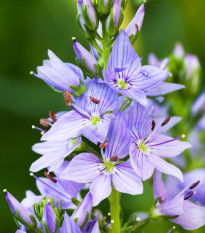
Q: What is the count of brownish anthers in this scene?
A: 11